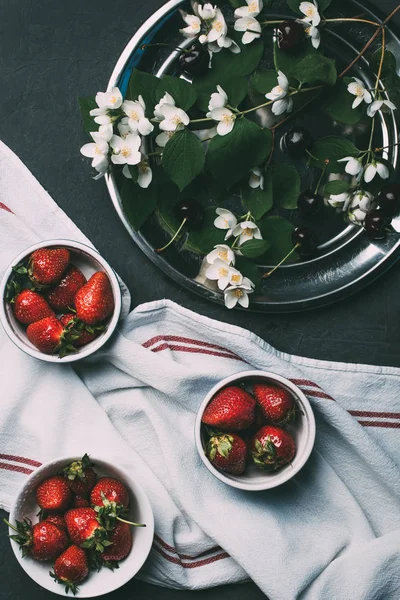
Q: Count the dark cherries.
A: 8